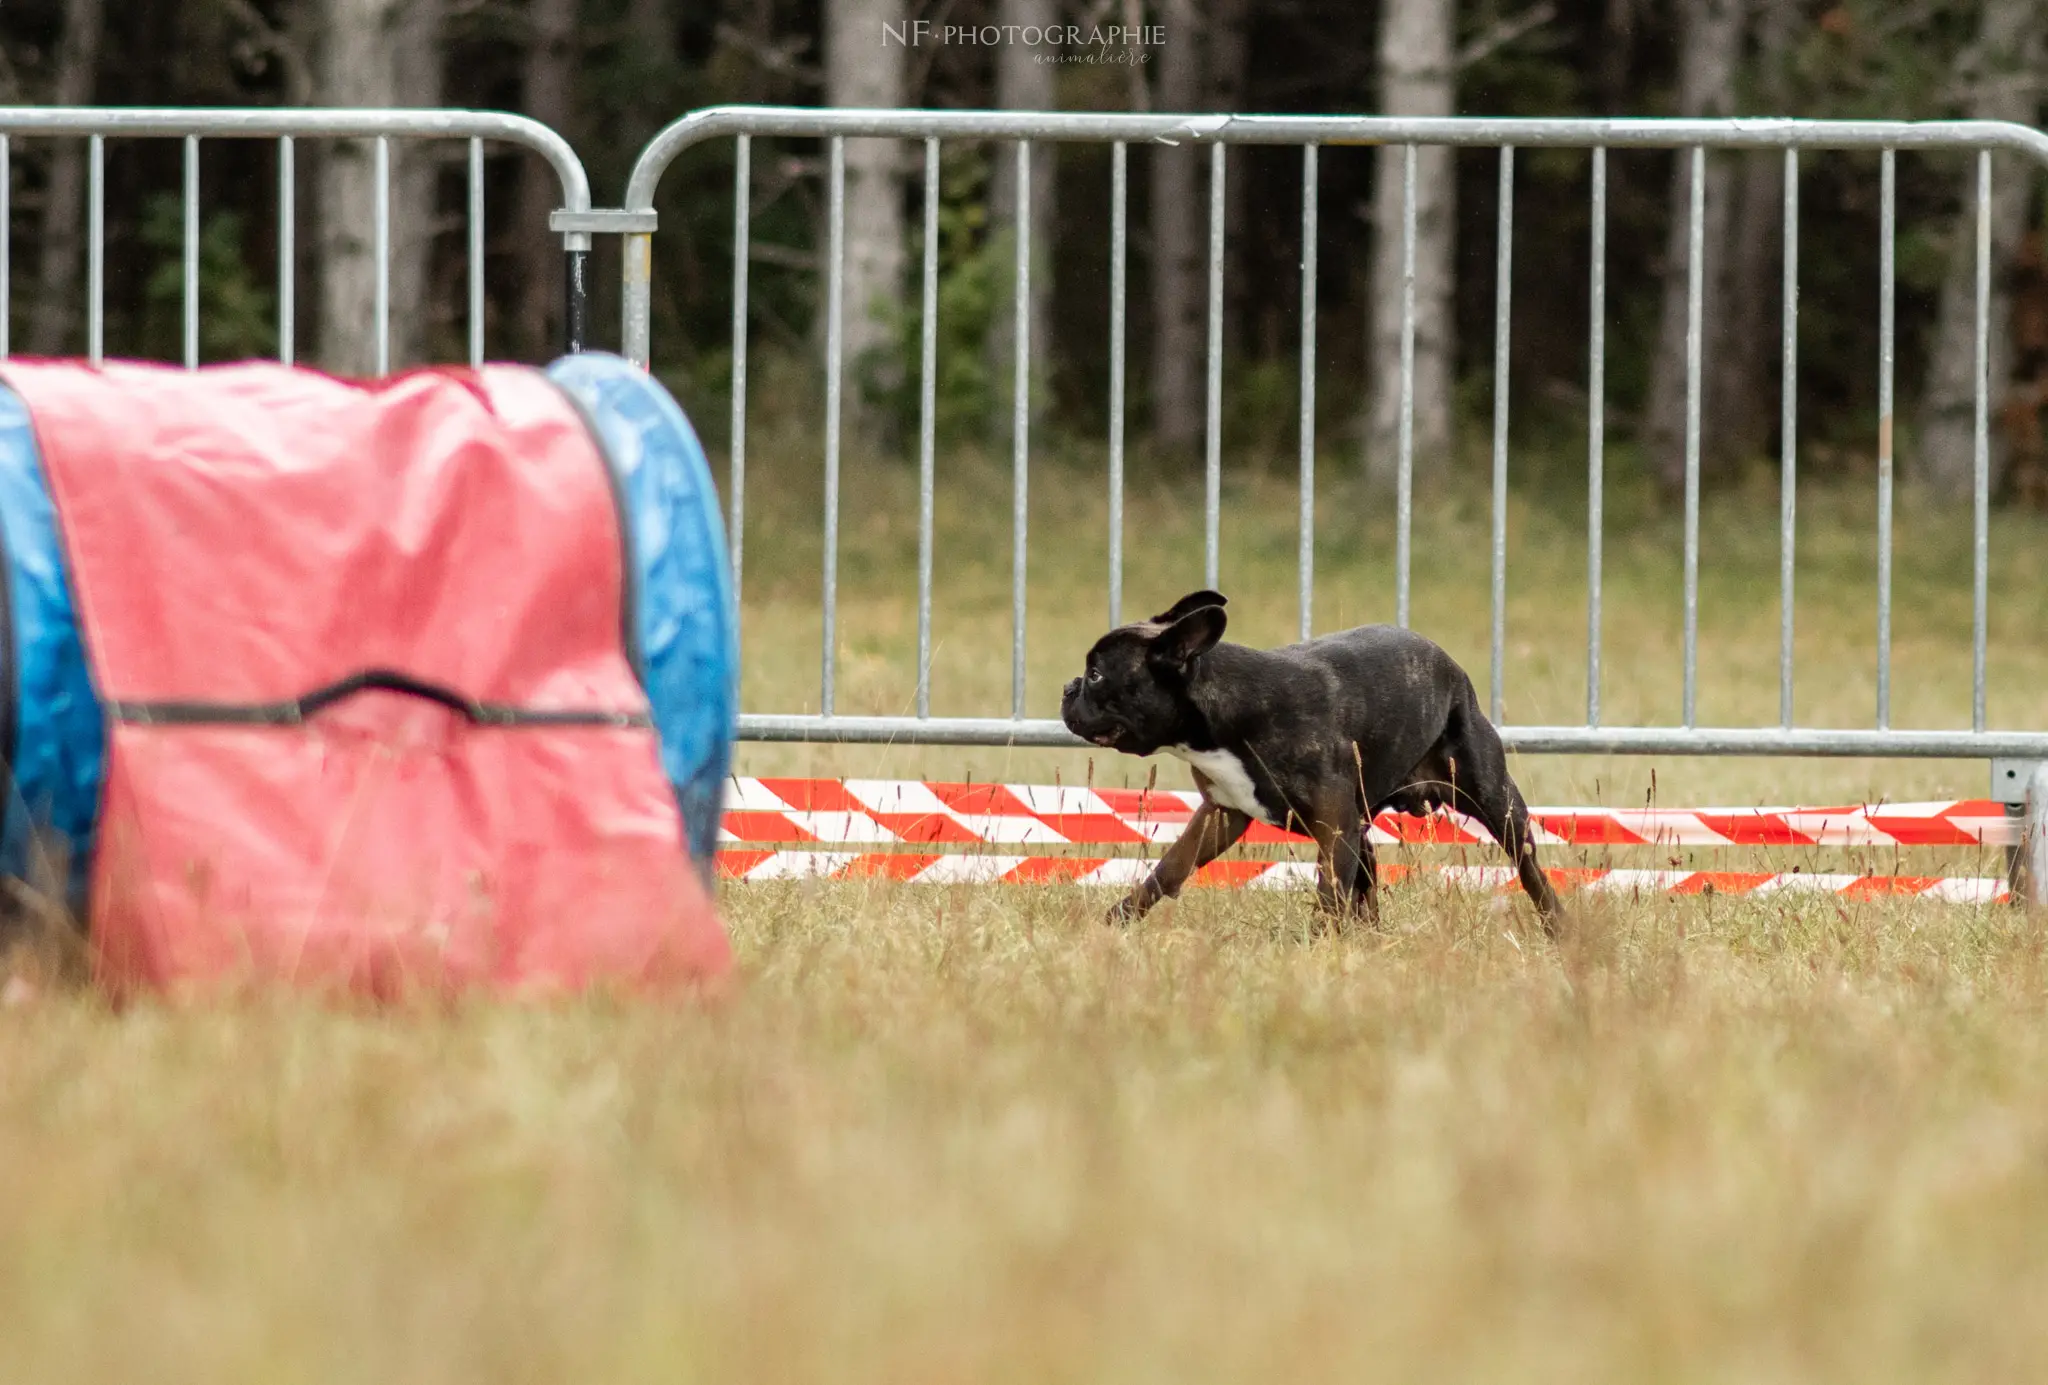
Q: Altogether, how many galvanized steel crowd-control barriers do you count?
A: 2